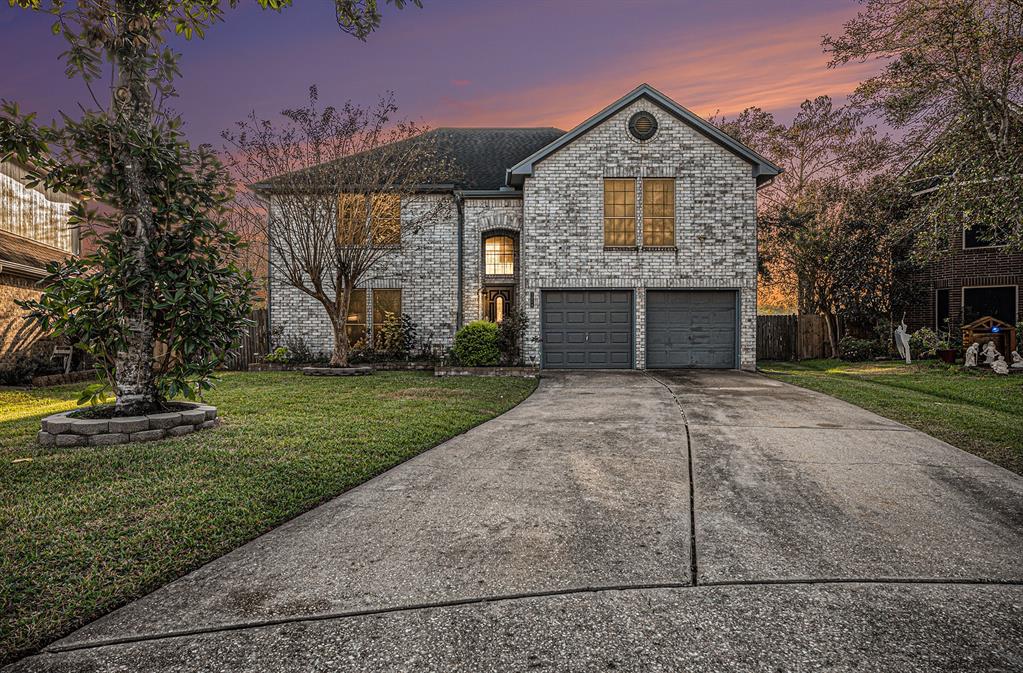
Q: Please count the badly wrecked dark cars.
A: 0